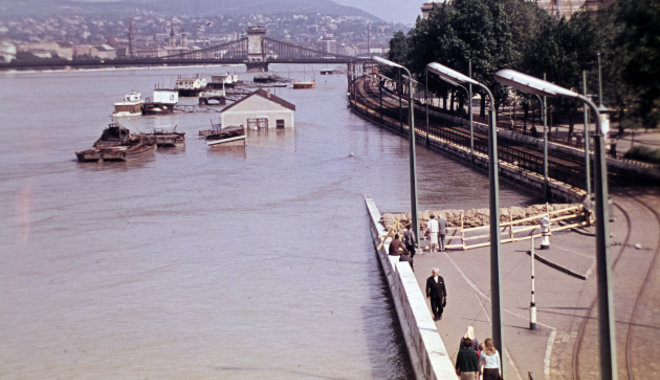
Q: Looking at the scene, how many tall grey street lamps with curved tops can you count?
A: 3